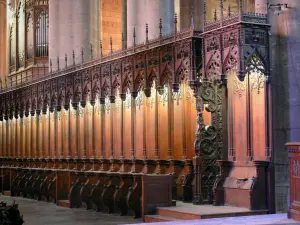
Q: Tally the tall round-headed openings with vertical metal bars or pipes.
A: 1